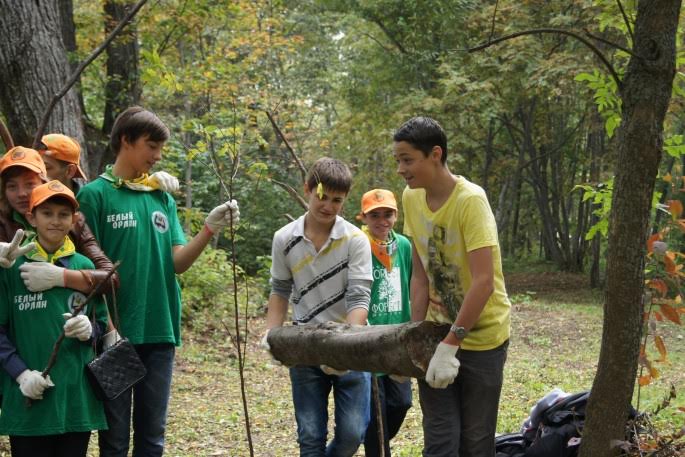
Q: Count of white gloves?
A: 11